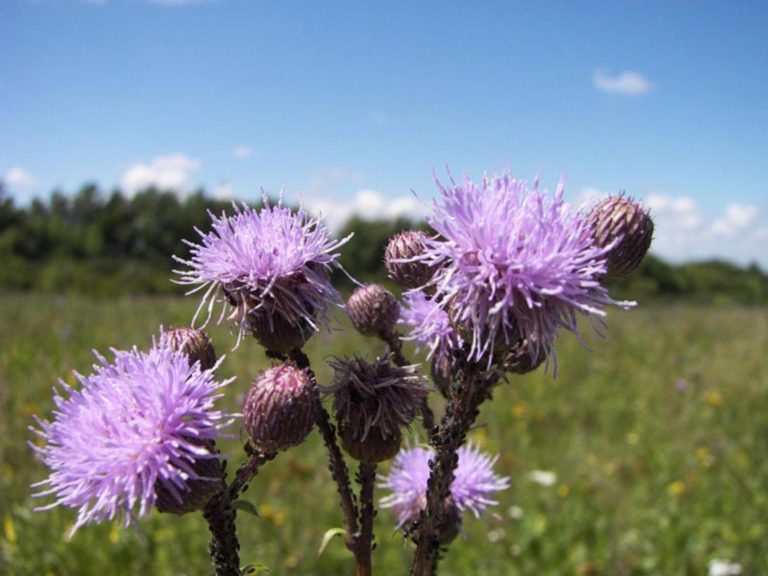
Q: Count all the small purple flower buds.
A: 5